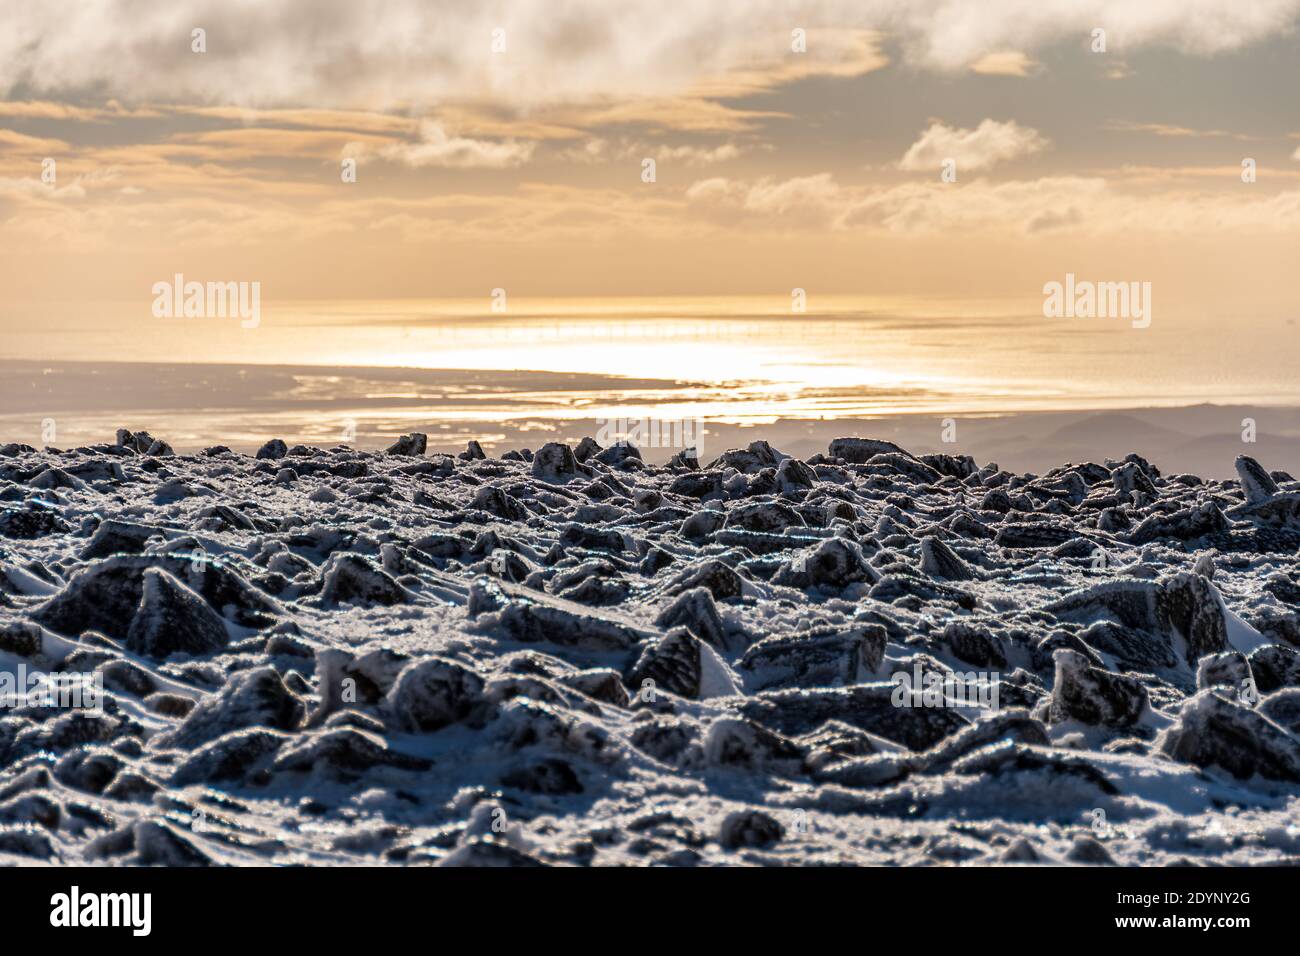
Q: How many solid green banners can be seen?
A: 0